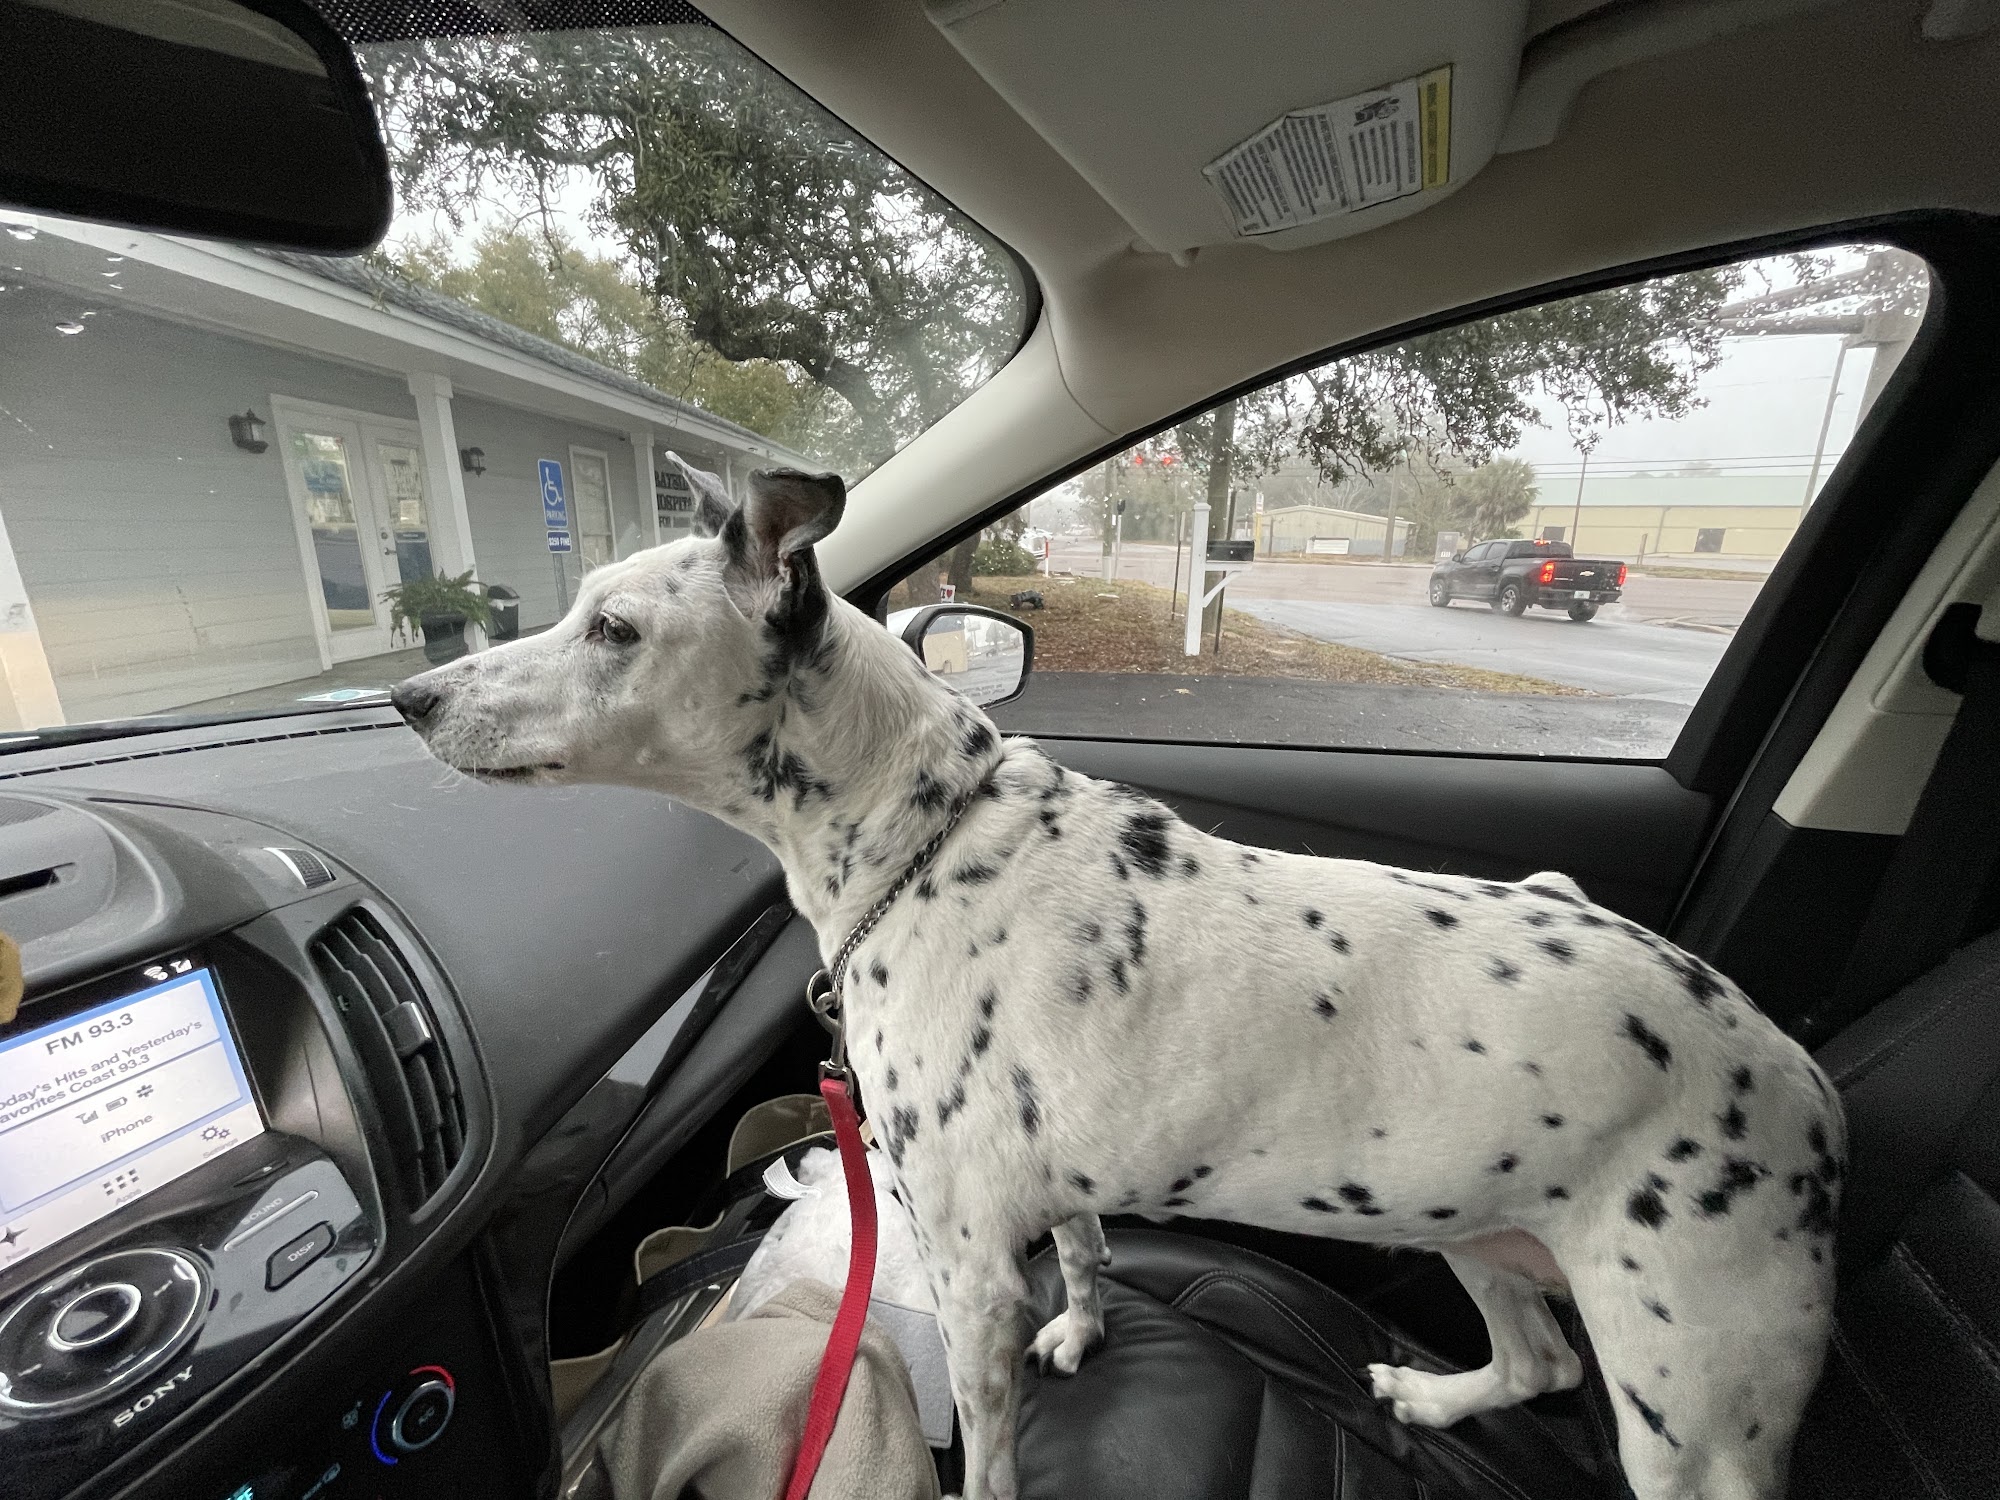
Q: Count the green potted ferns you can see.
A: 1